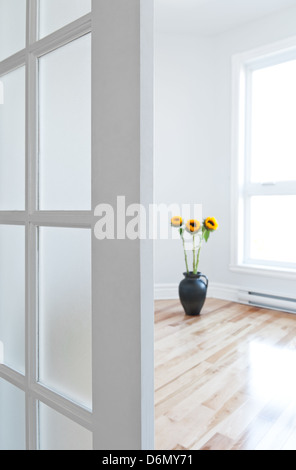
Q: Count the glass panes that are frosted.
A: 8